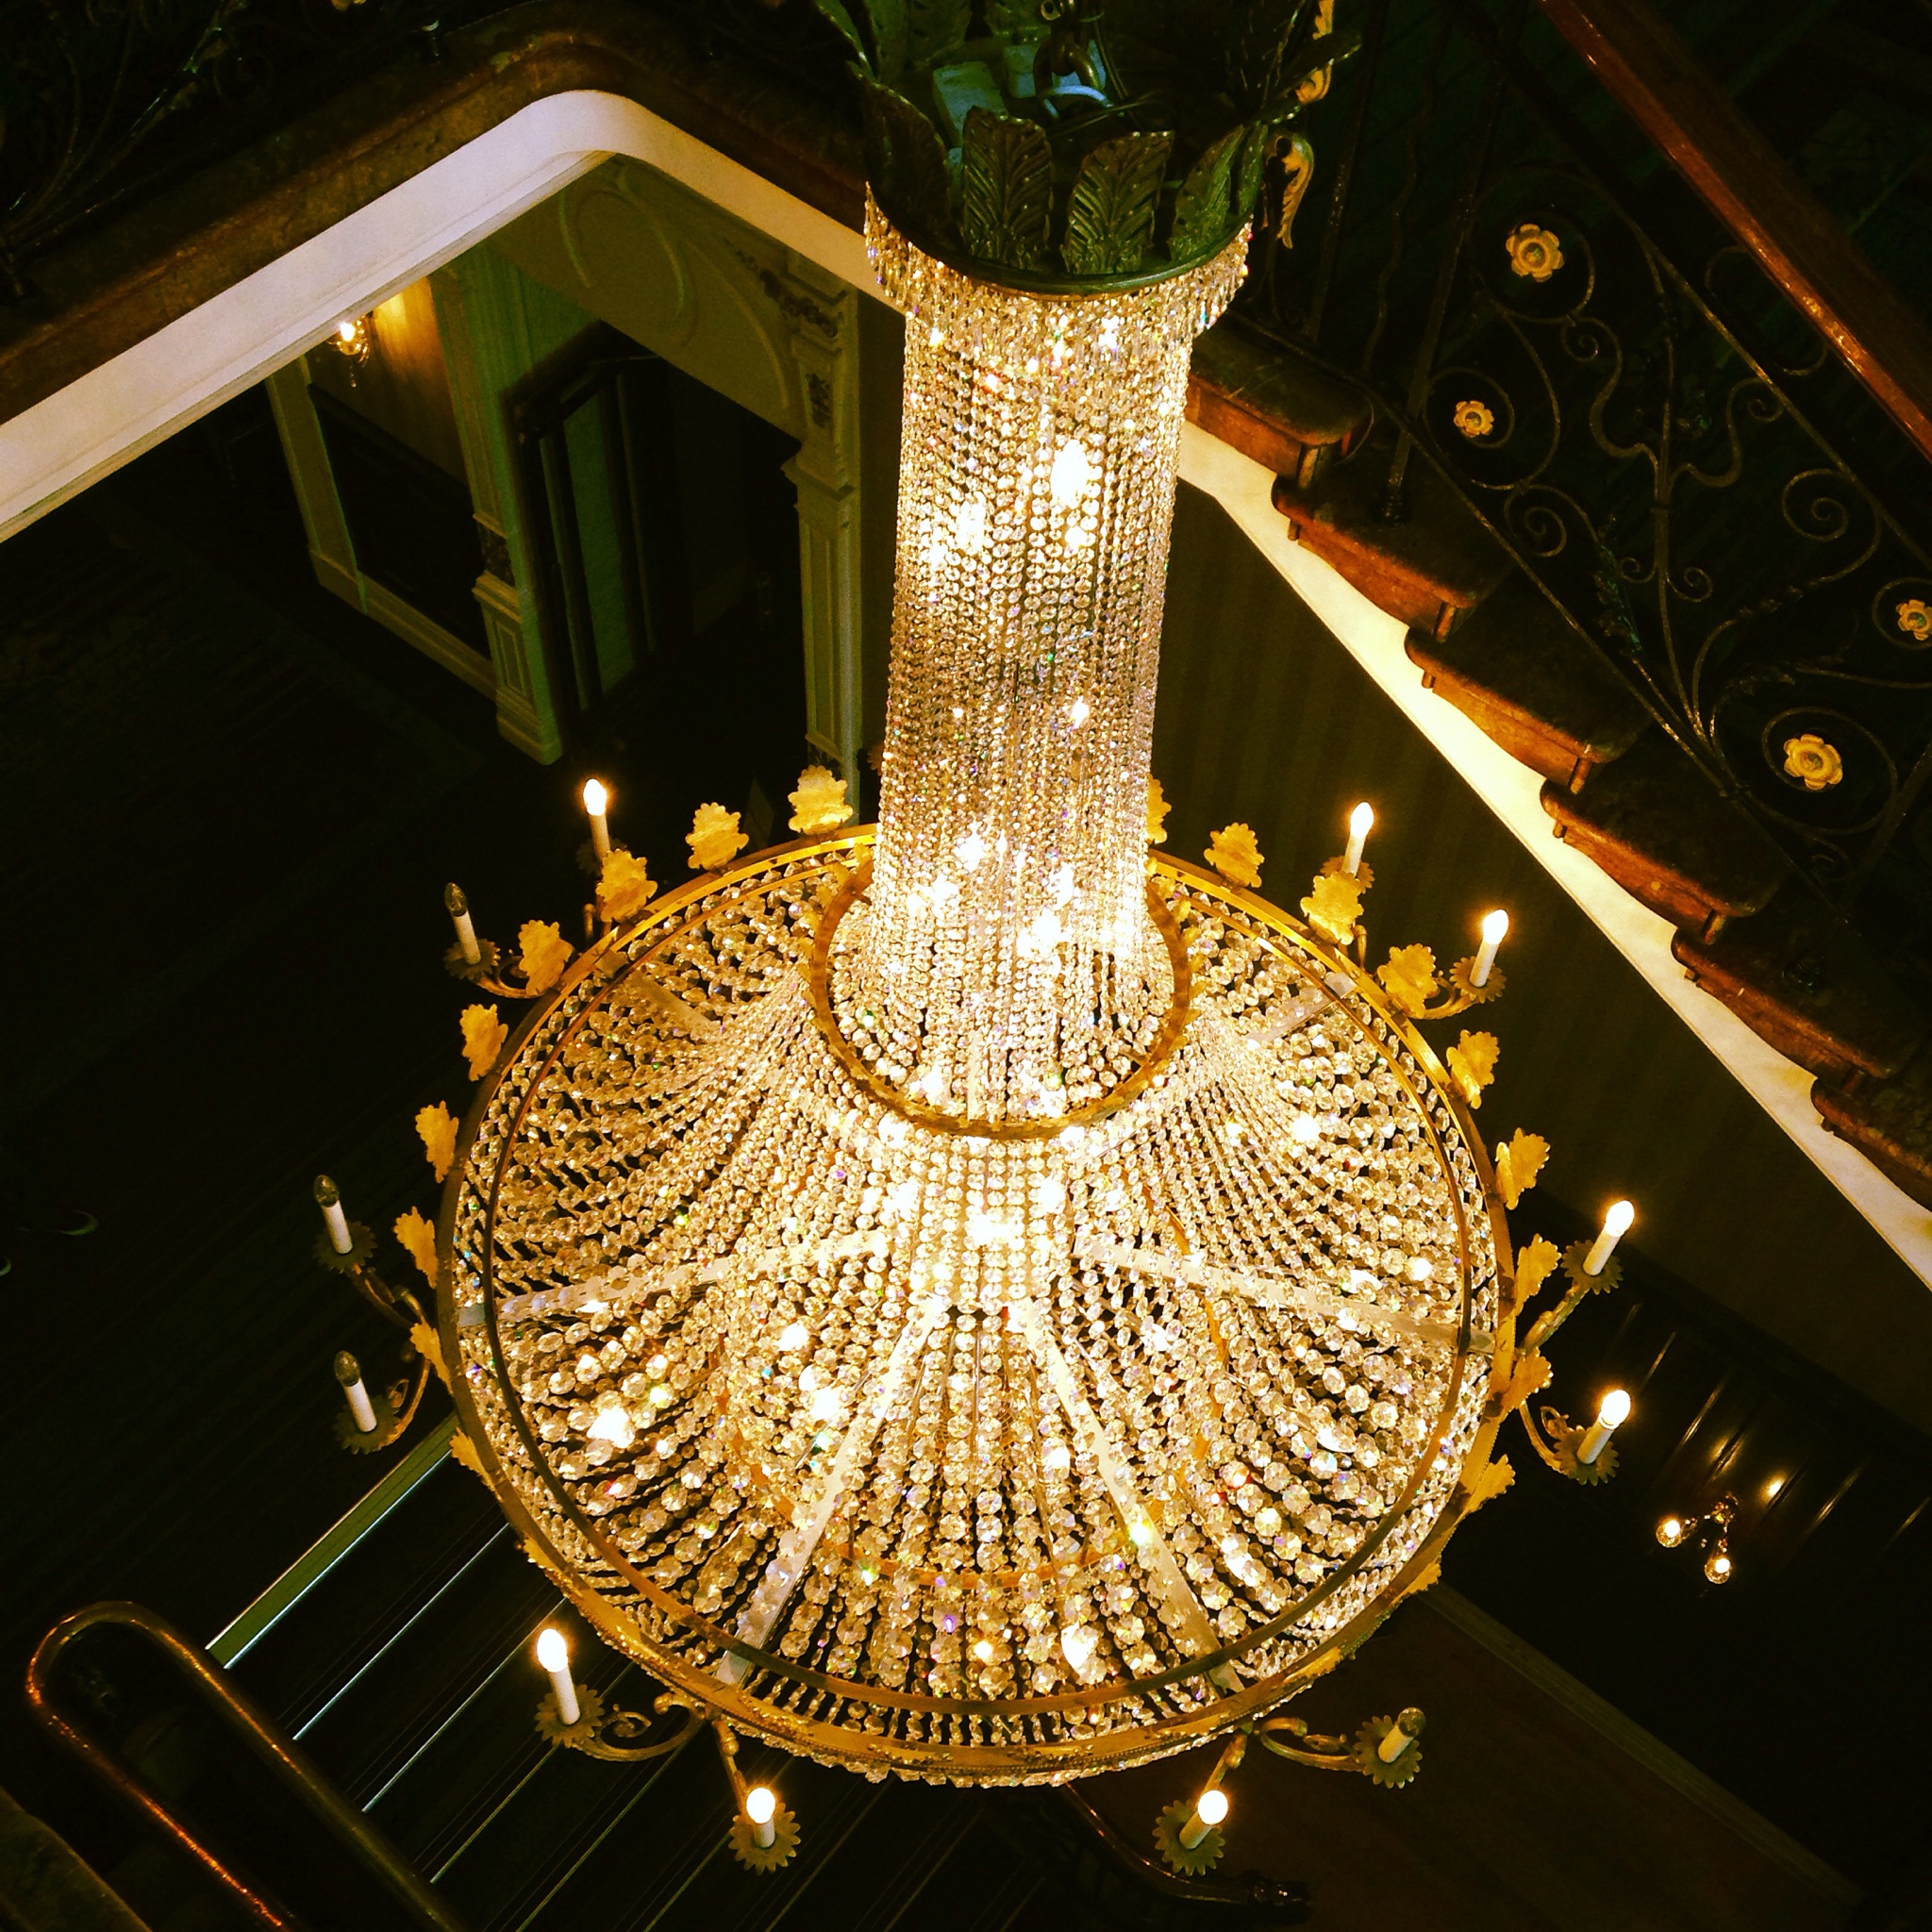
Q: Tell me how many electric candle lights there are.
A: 12